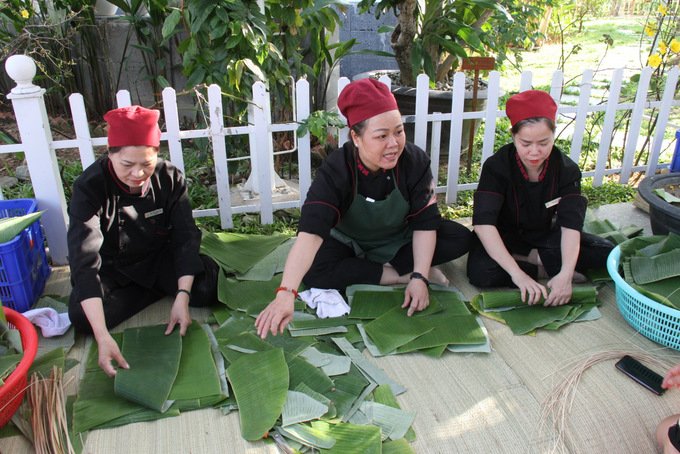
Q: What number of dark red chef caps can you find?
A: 3